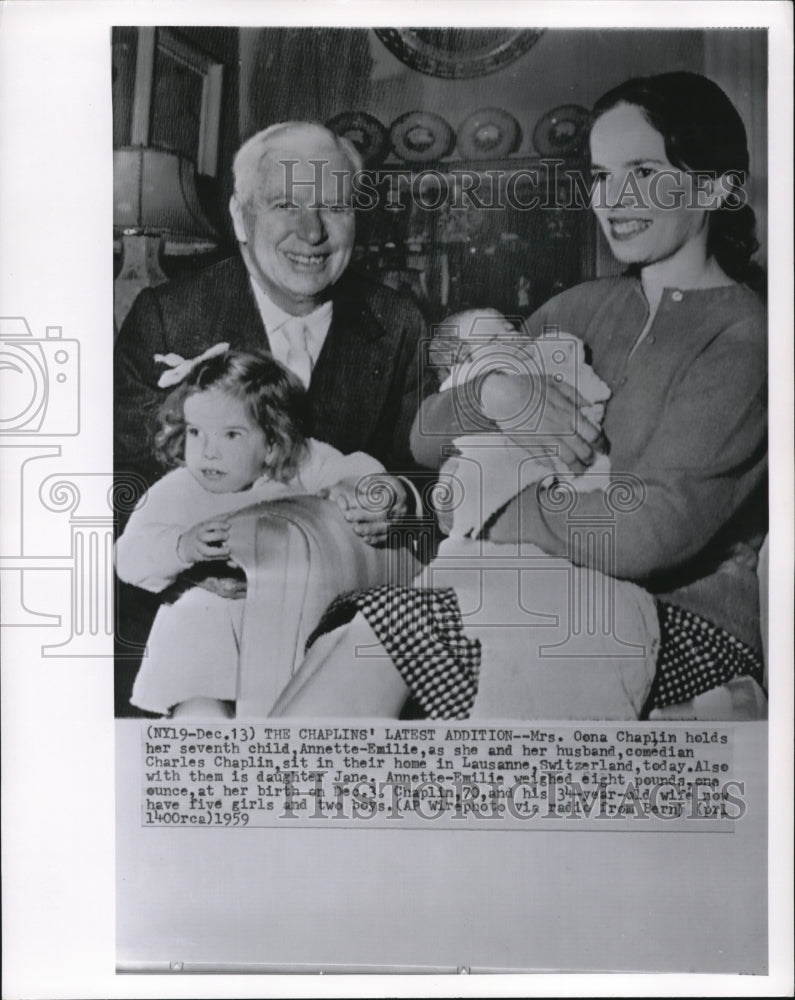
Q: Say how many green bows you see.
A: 0